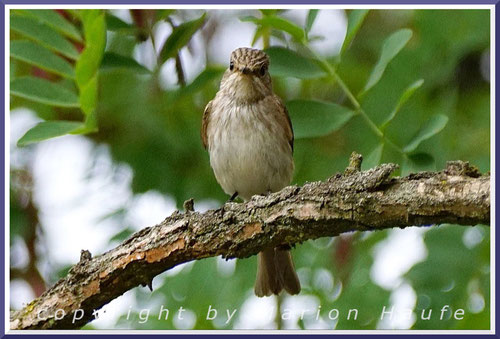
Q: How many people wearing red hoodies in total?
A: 0